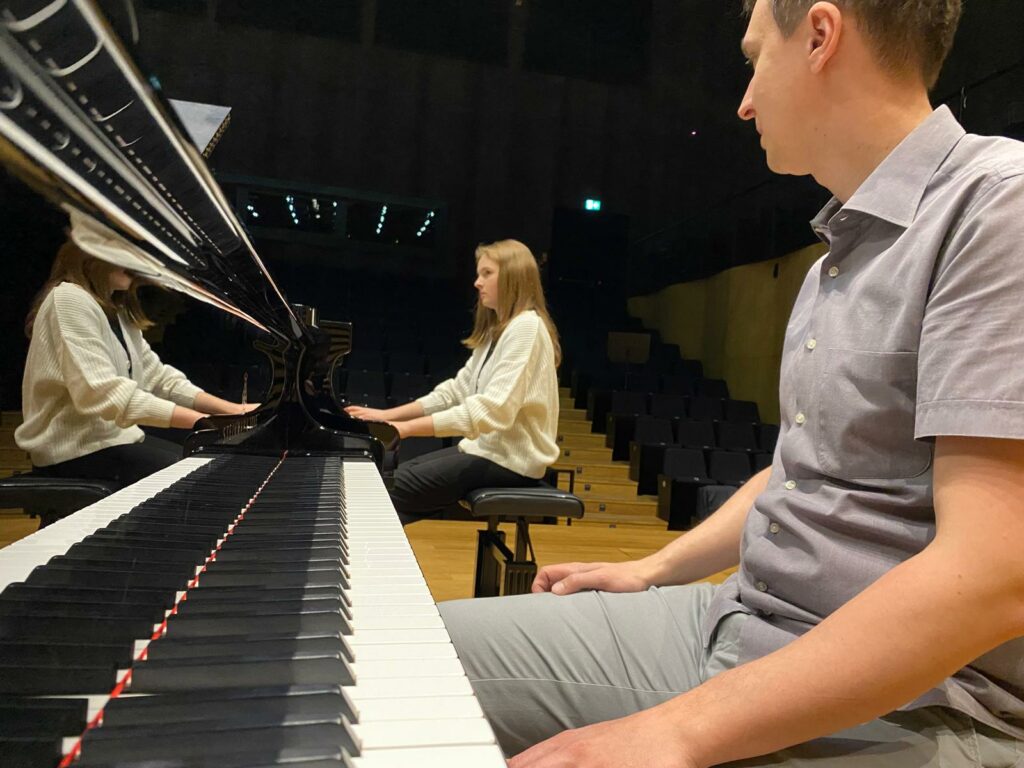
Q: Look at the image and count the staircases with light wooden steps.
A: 1